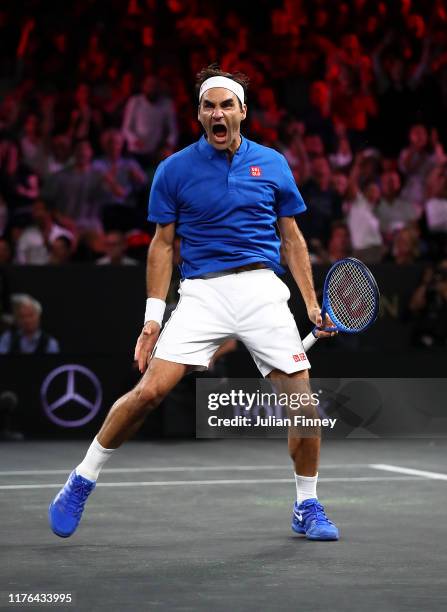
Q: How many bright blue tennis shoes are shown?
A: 2